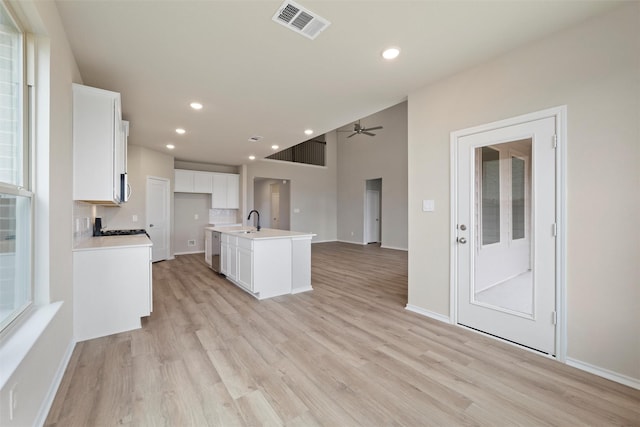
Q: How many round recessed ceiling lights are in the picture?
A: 7